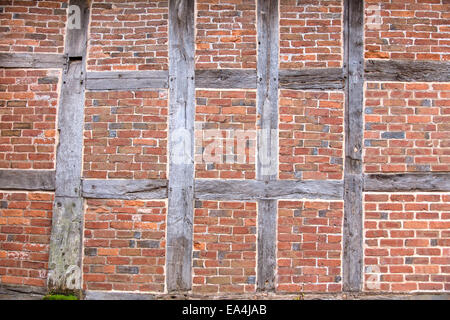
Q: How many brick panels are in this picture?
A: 15